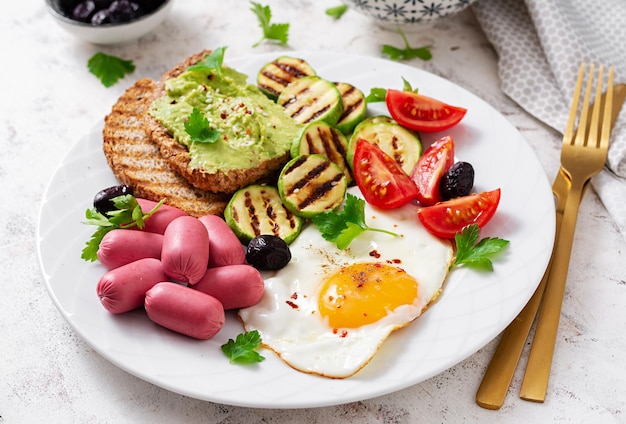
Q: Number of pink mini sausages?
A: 7